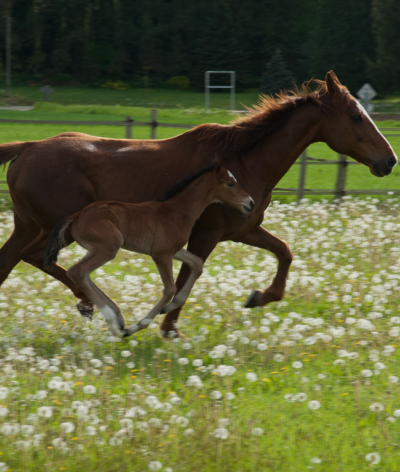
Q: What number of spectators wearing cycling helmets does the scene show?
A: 0